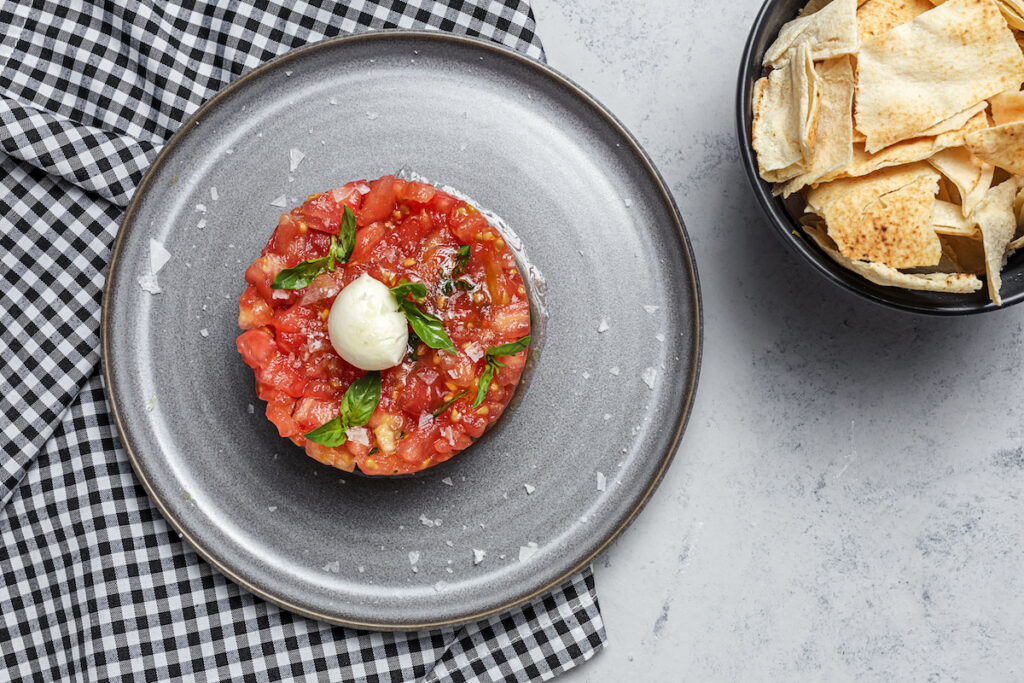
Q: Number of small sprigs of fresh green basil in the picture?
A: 4